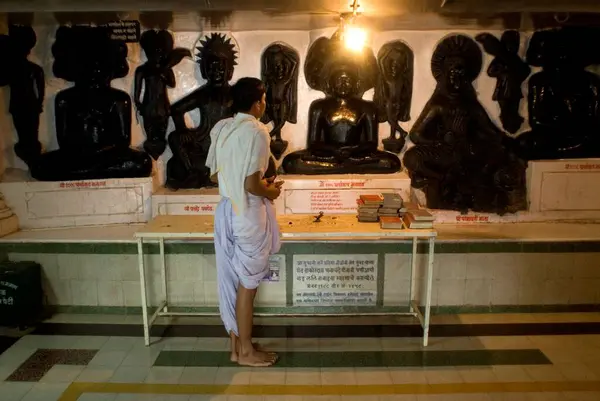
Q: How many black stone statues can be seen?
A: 10